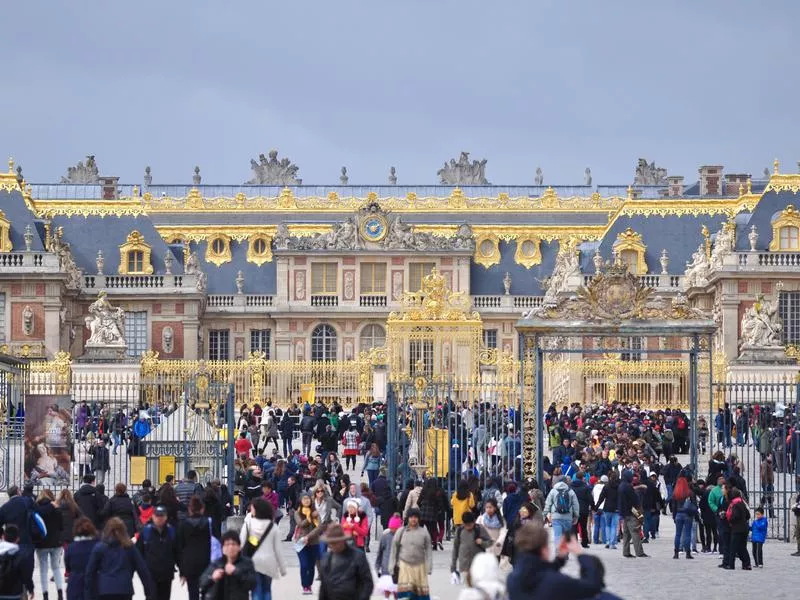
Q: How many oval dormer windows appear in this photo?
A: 4